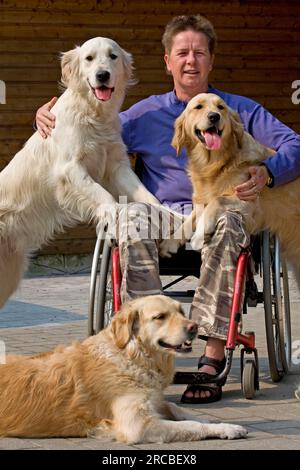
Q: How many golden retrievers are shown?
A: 3